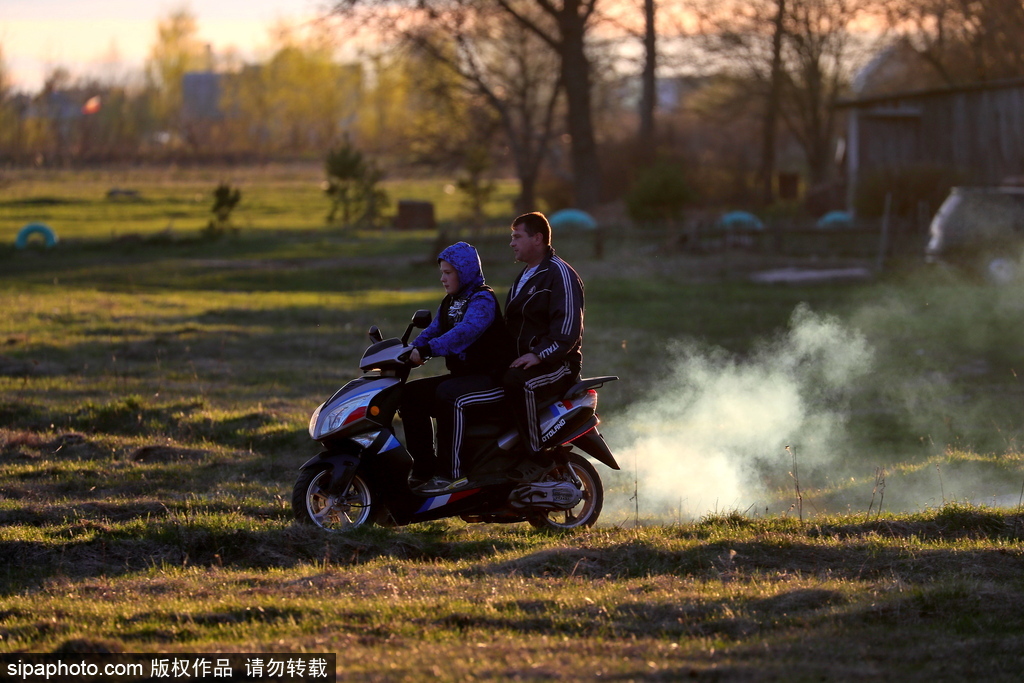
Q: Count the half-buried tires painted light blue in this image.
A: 4